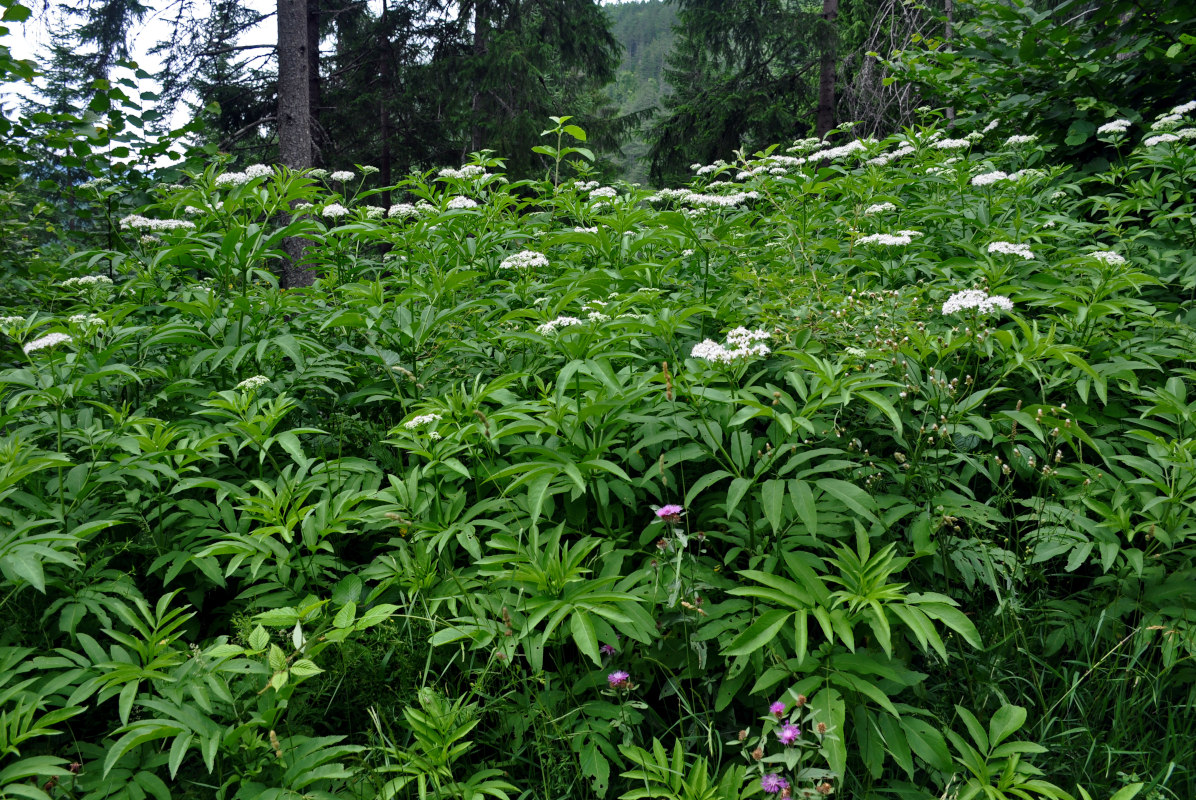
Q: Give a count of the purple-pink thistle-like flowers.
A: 6